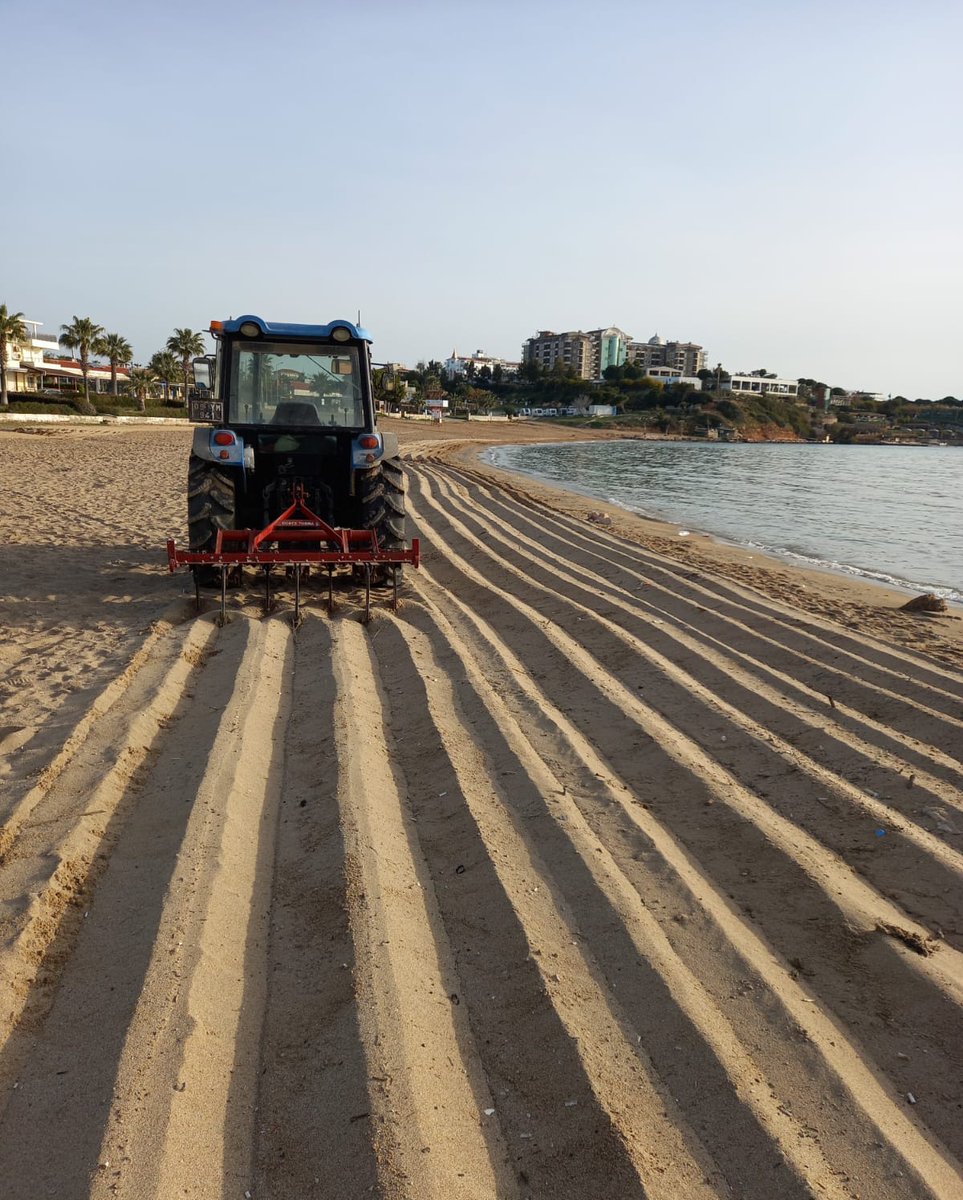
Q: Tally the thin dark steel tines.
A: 7